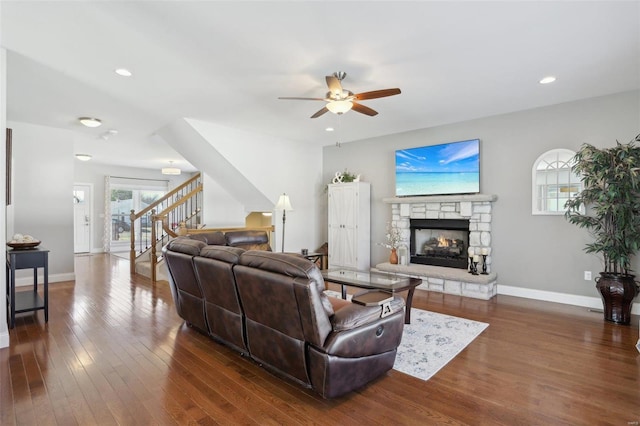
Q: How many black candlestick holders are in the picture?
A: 3